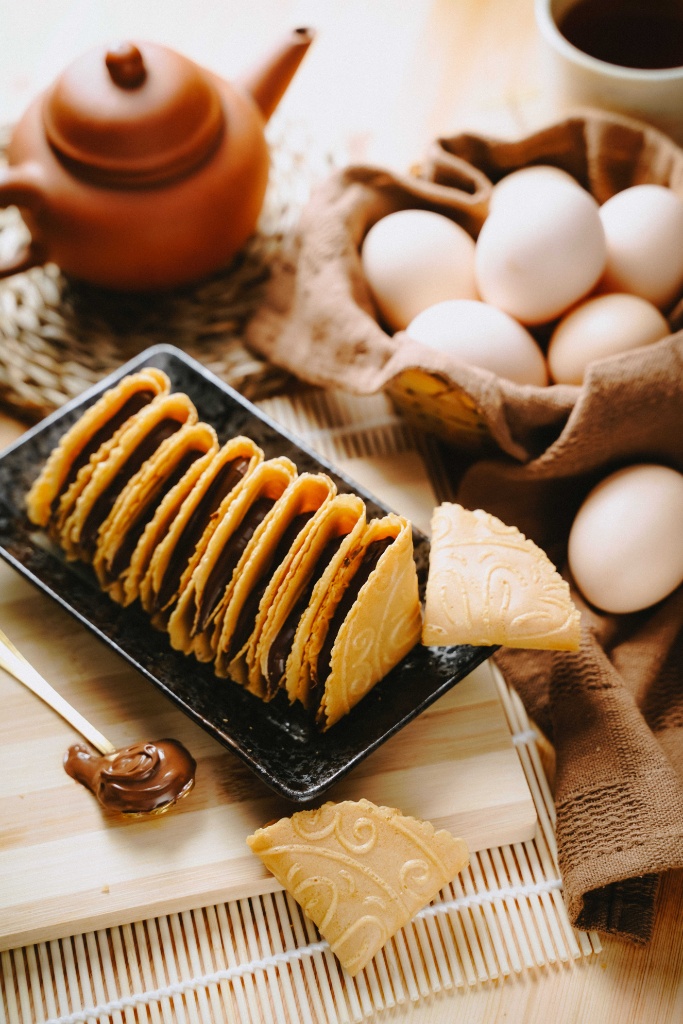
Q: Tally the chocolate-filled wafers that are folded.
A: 8